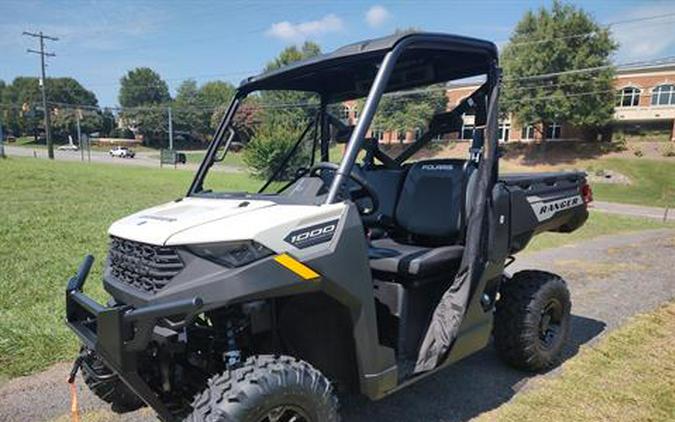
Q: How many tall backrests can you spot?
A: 2